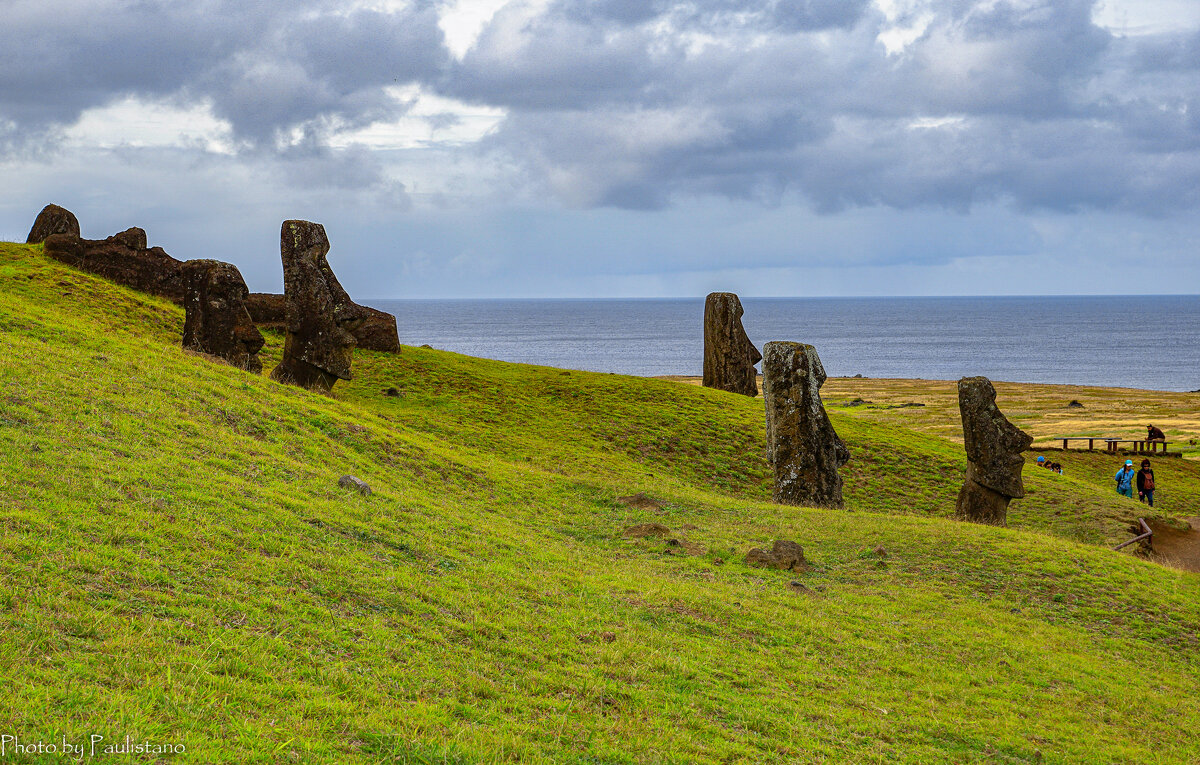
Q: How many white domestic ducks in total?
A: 0